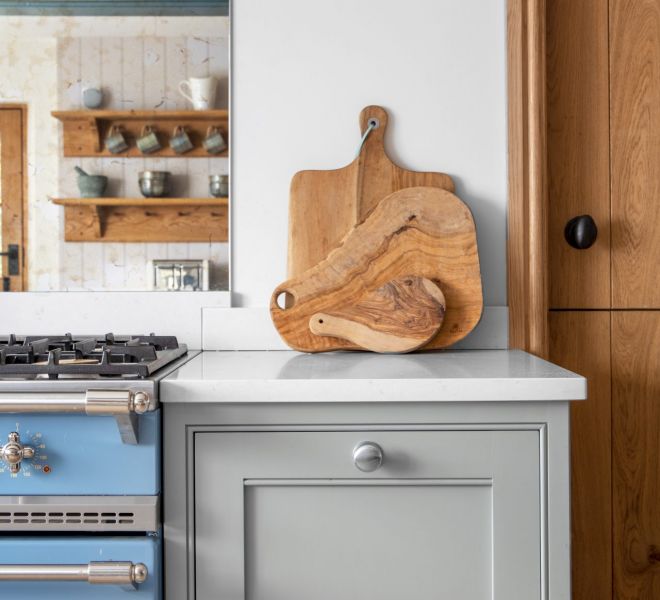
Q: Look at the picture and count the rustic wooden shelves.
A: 2